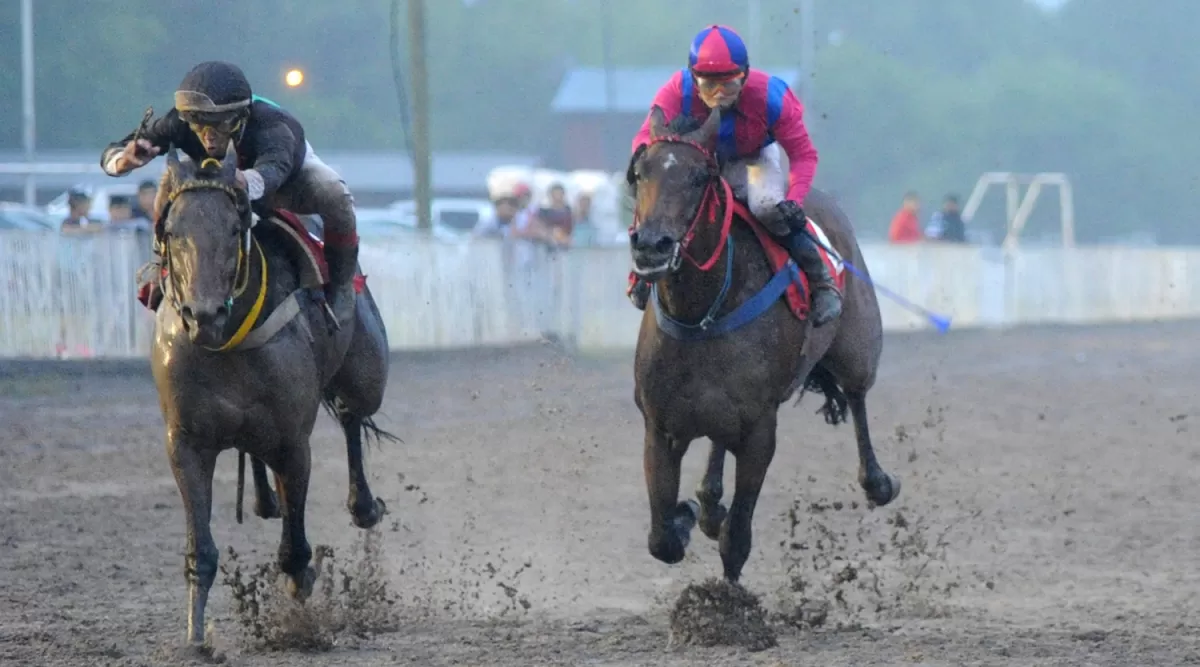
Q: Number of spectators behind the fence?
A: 9